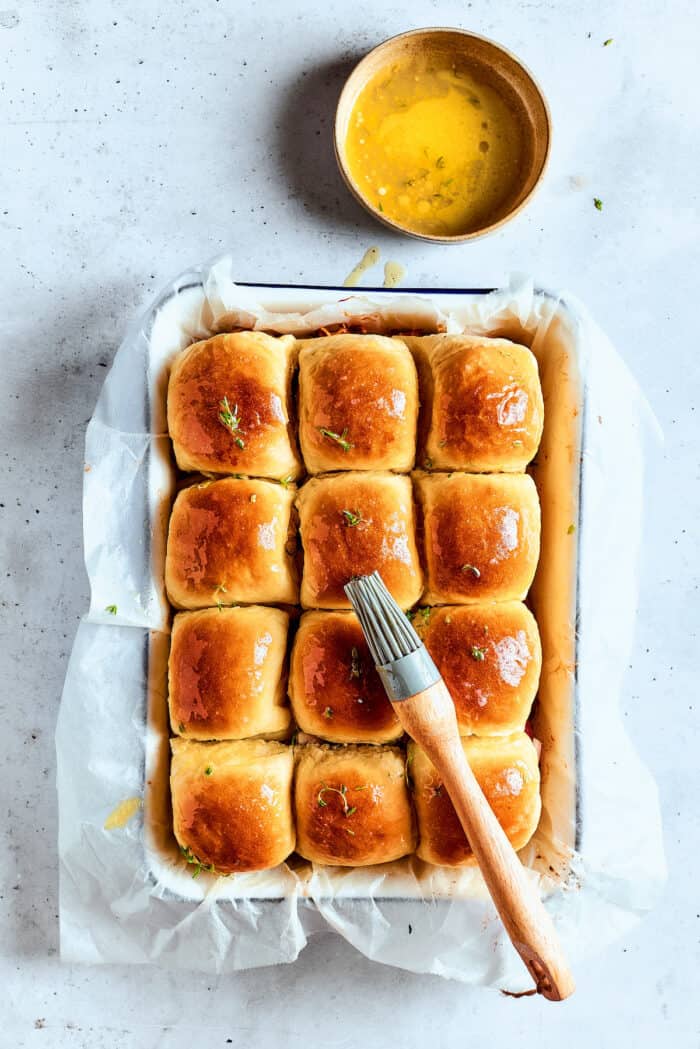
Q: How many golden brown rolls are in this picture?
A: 12